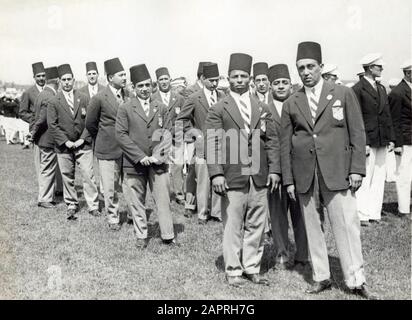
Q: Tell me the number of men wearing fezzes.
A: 13